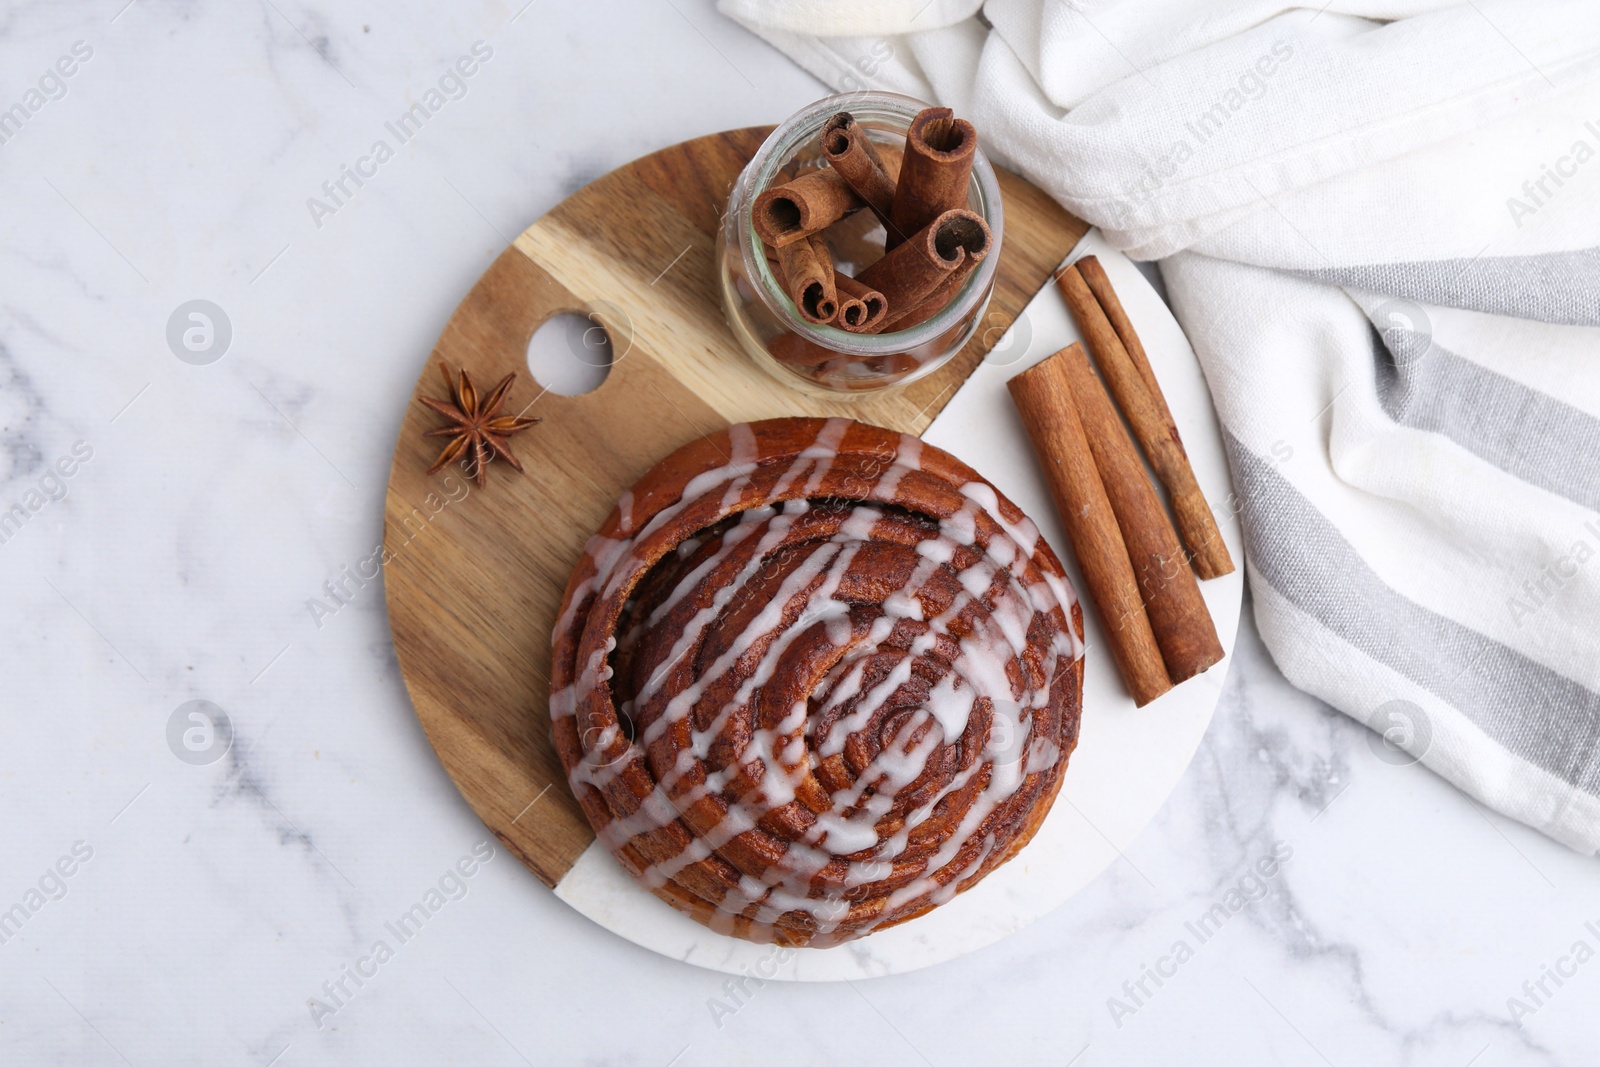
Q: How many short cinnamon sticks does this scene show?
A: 6